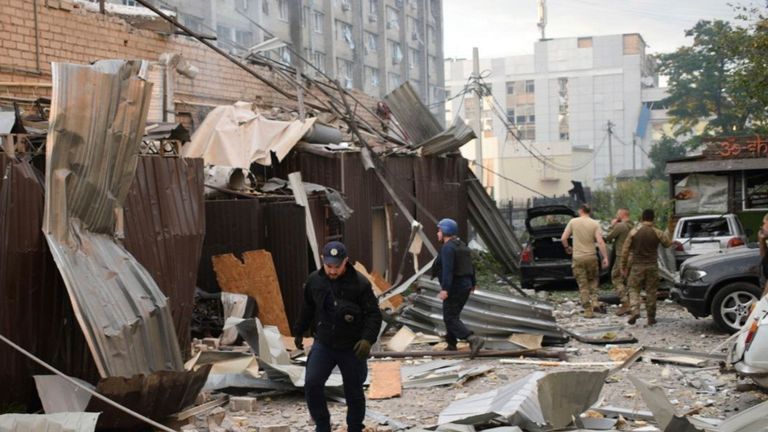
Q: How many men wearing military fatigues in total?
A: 3